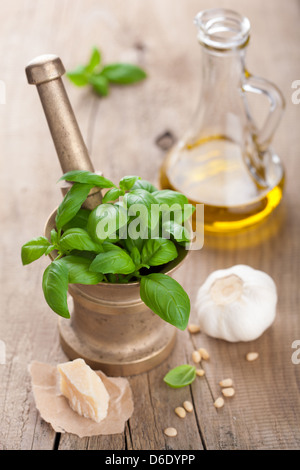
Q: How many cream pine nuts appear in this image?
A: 11